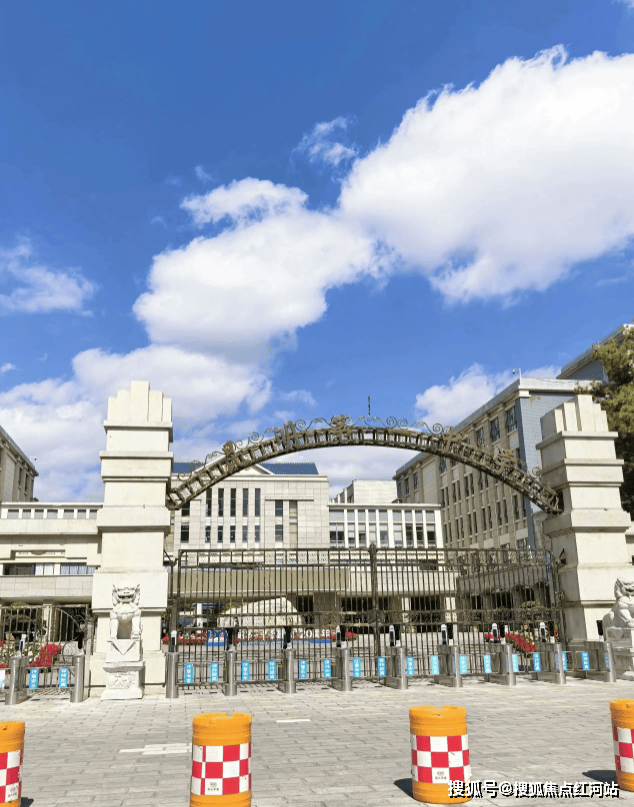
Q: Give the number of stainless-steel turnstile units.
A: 11